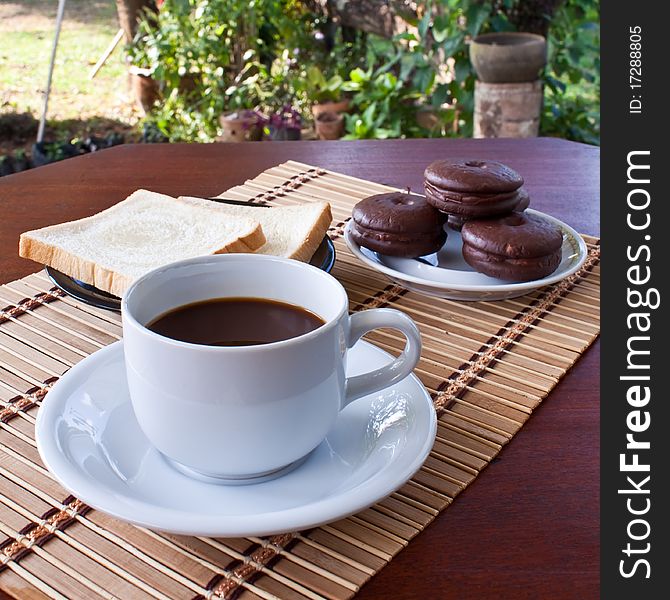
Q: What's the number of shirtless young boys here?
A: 0